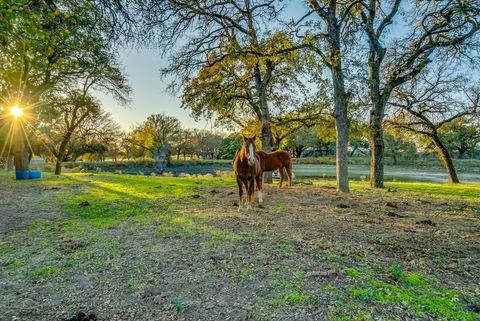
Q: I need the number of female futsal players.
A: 0